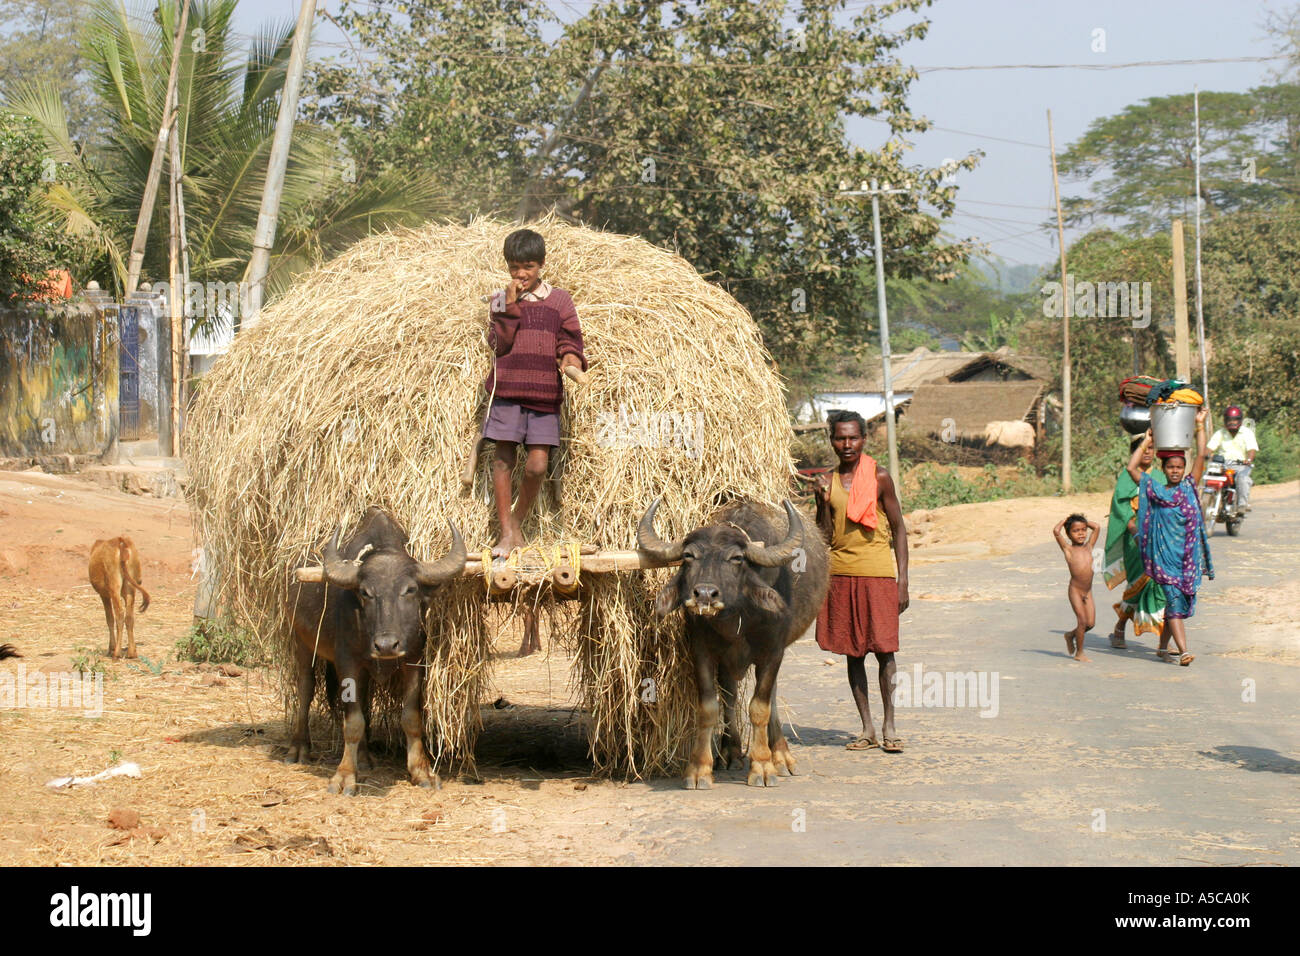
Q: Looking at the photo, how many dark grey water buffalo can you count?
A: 2